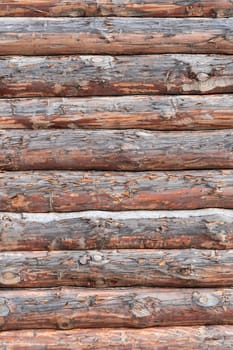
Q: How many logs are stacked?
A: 10